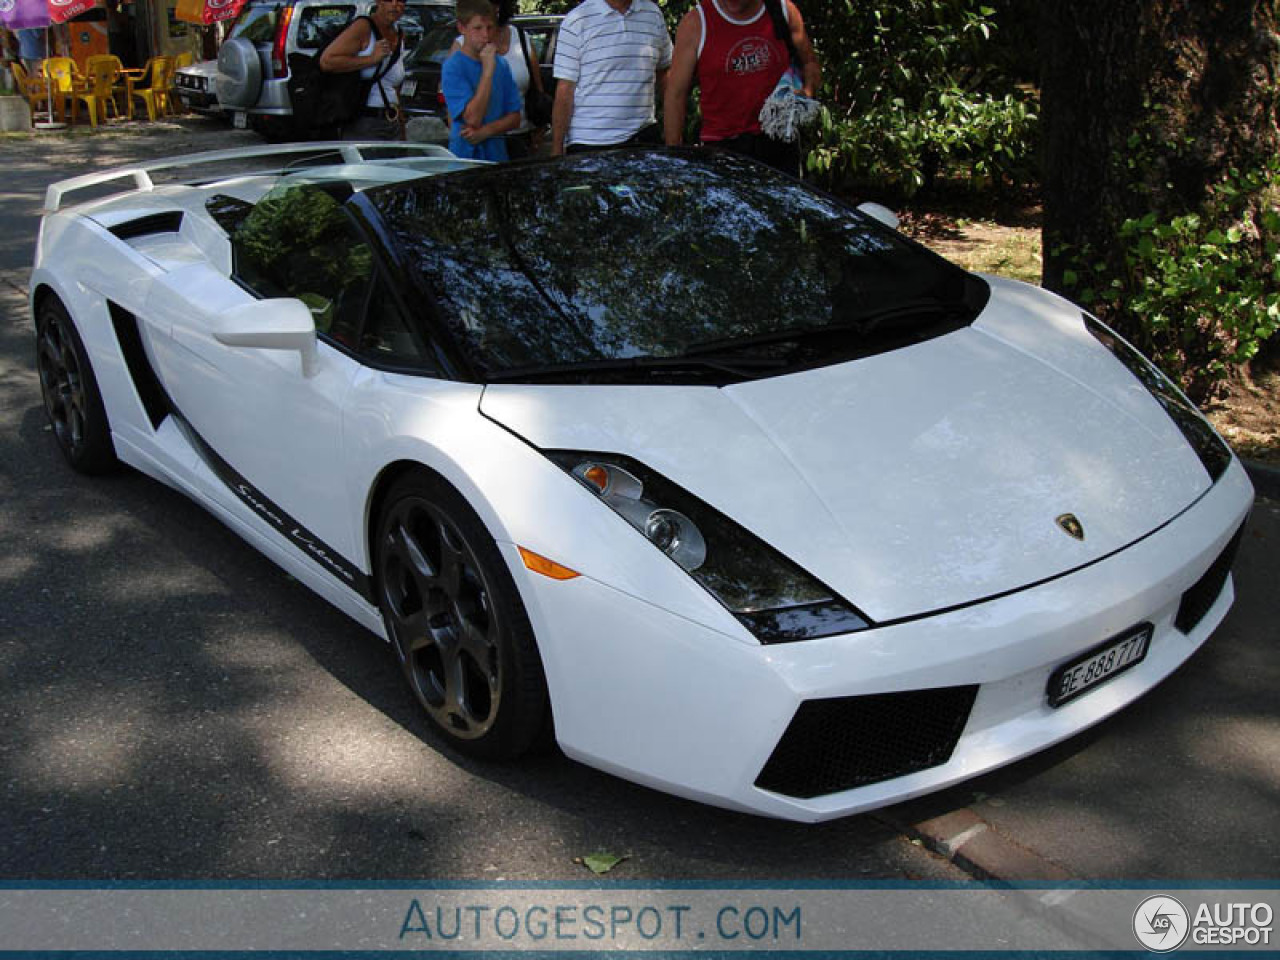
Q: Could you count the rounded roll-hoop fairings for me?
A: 2